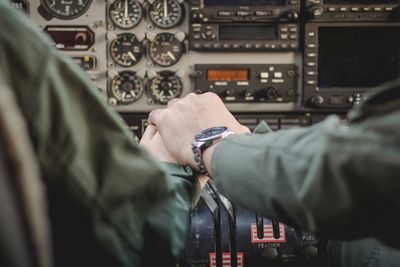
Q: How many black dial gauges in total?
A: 7